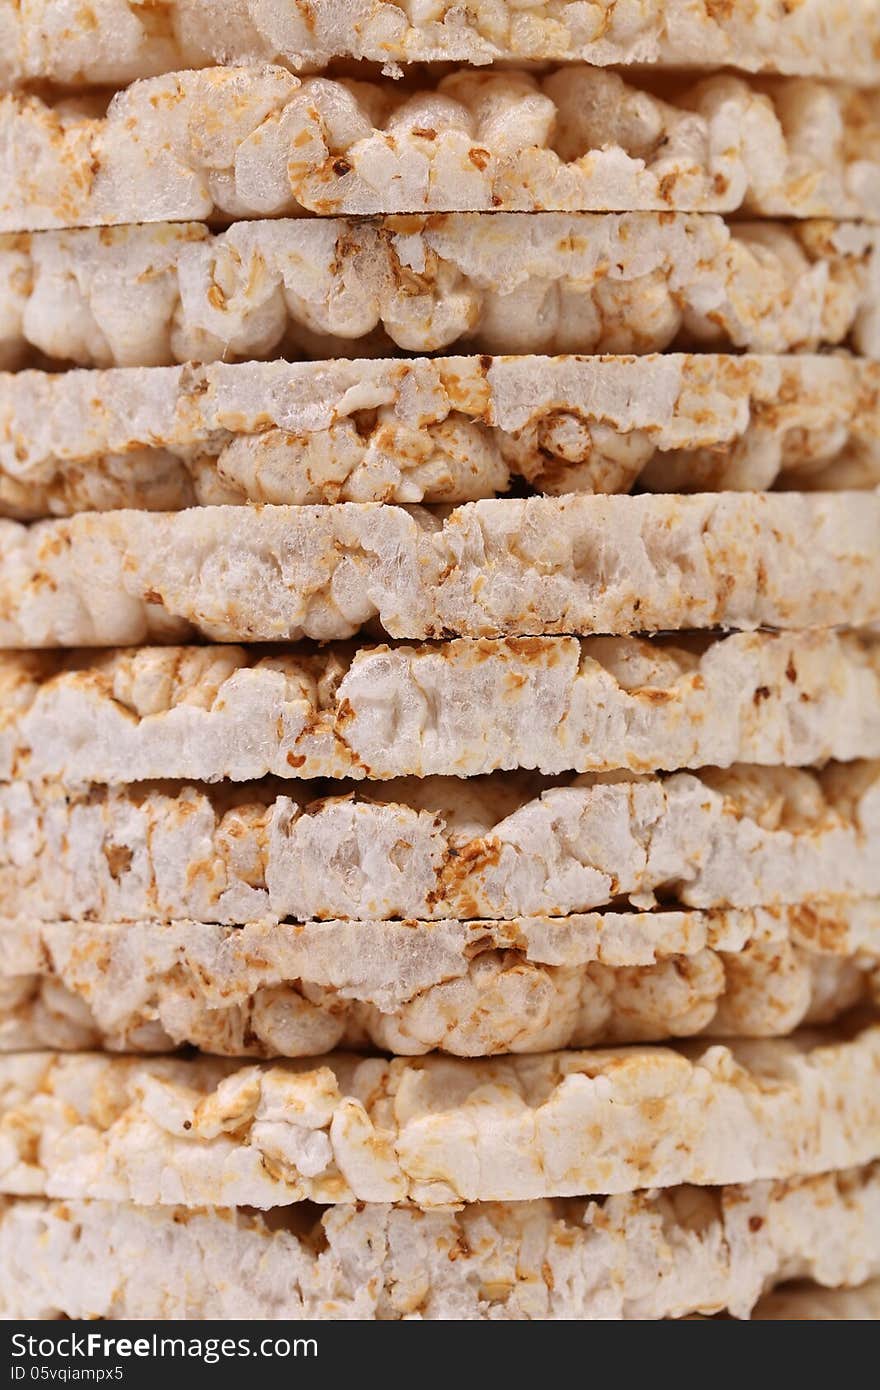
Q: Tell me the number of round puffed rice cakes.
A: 10